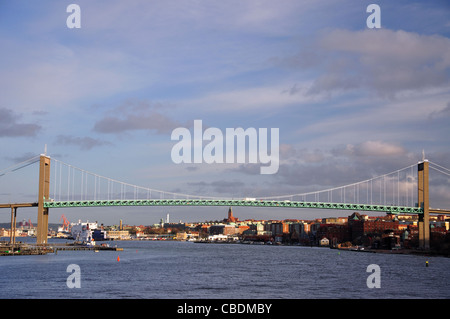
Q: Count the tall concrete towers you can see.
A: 2